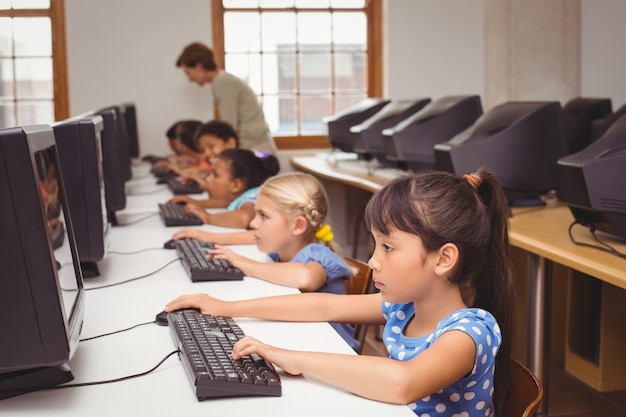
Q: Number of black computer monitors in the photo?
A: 12